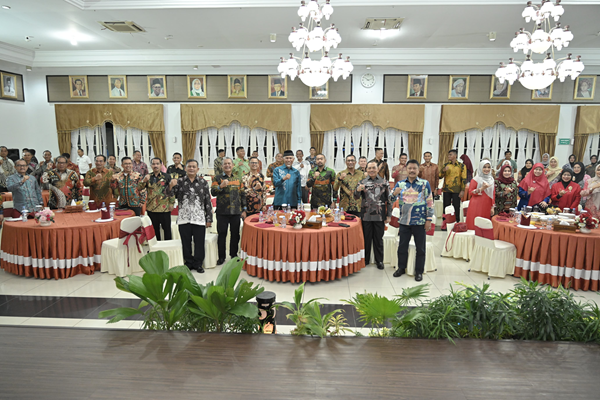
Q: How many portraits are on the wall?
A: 13